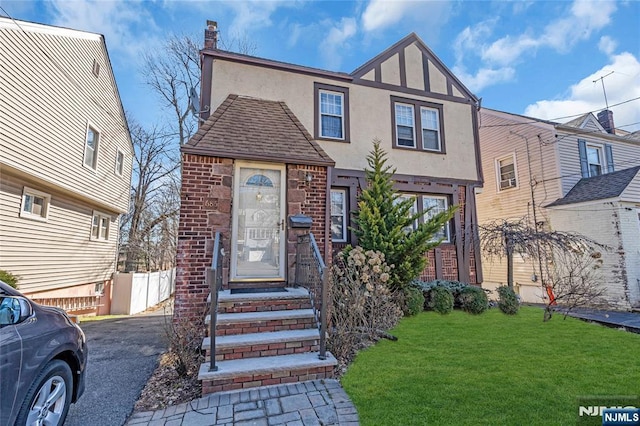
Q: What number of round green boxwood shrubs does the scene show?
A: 4